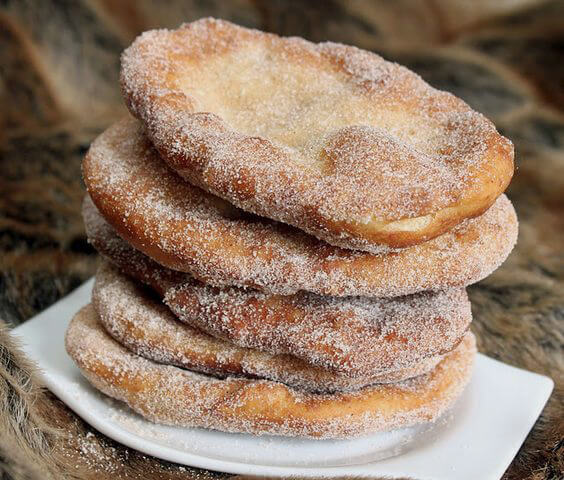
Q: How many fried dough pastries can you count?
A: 5